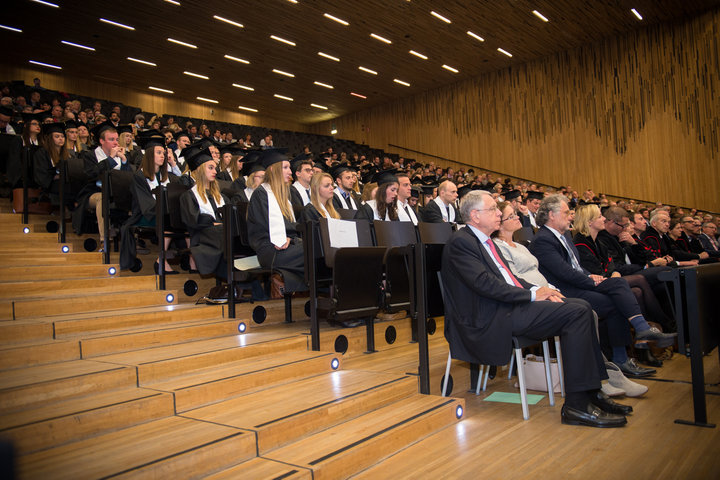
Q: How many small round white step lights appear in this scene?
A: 7